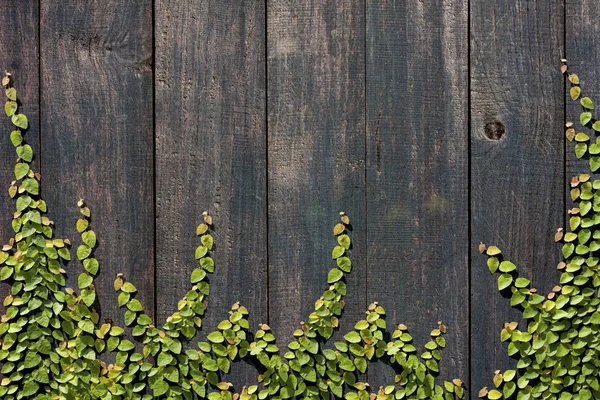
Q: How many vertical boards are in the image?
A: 7